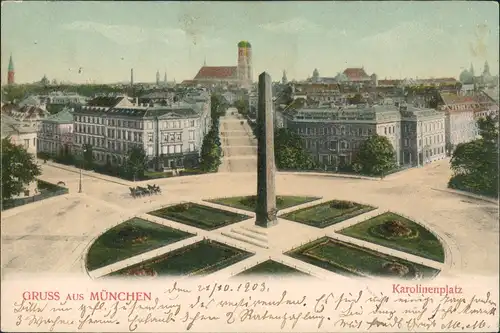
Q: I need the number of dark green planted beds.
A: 8